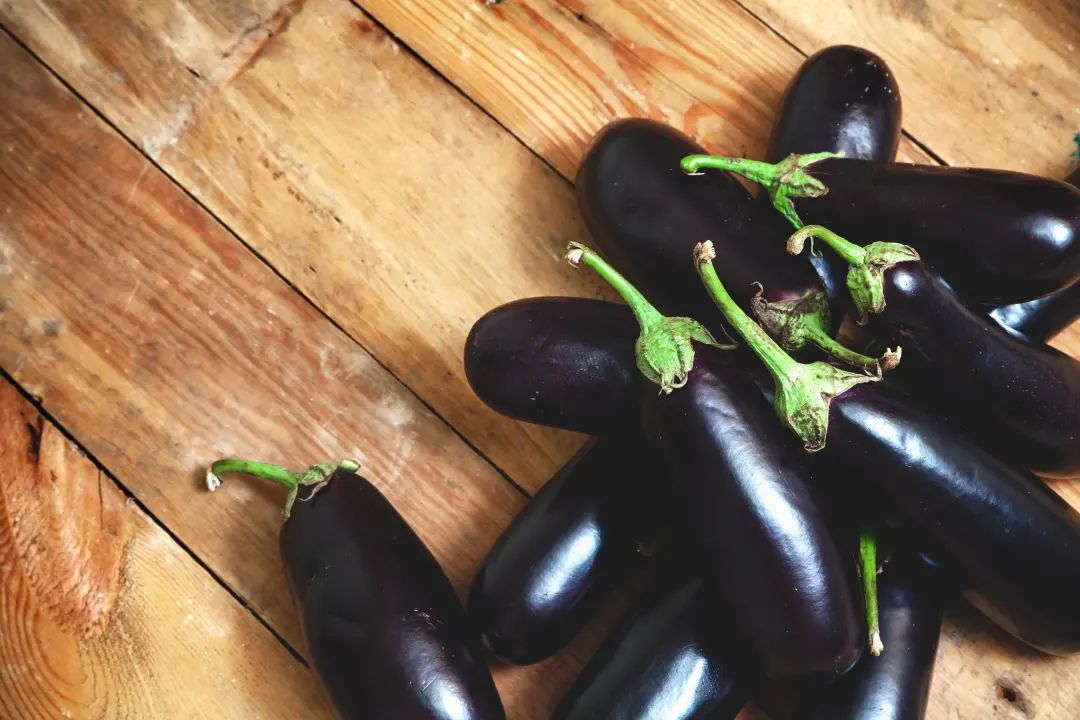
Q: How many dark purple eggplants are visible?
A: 12